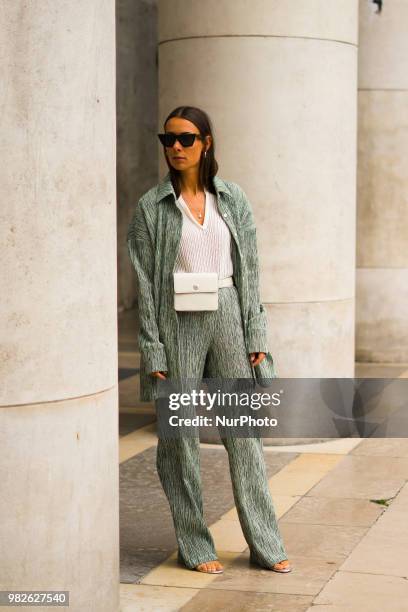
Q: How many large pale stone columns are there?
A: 3